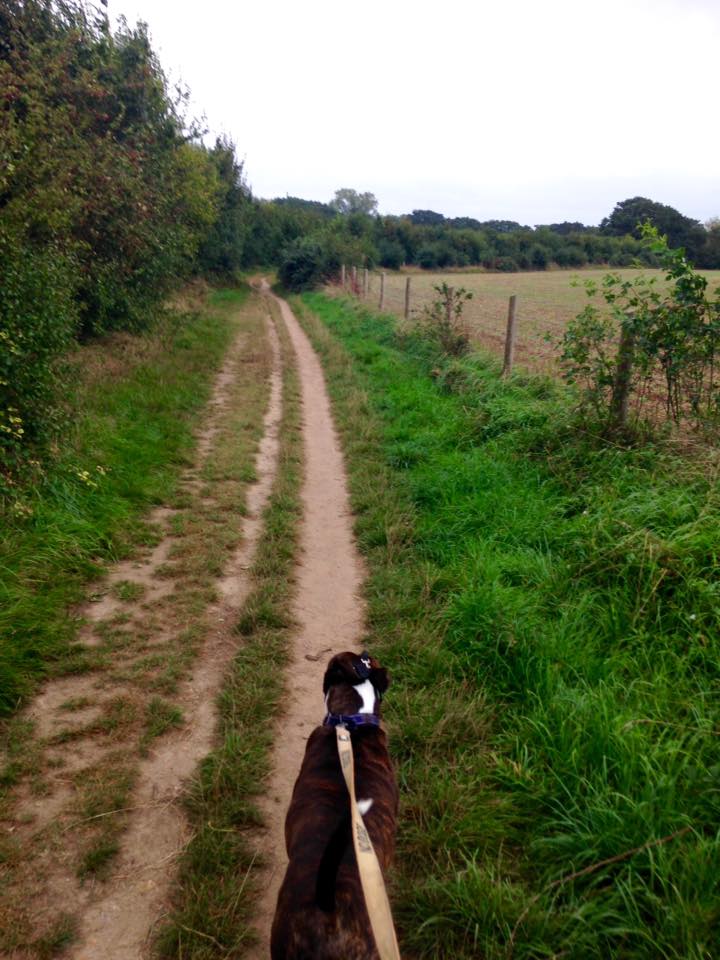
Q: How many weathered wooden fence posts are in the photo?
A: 8